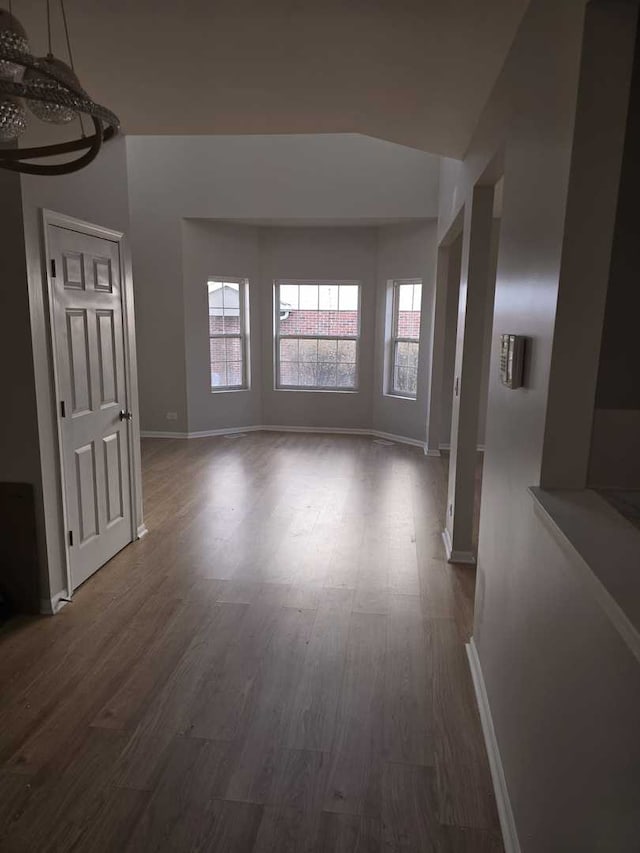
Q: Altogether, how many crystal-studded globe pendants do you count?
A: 3